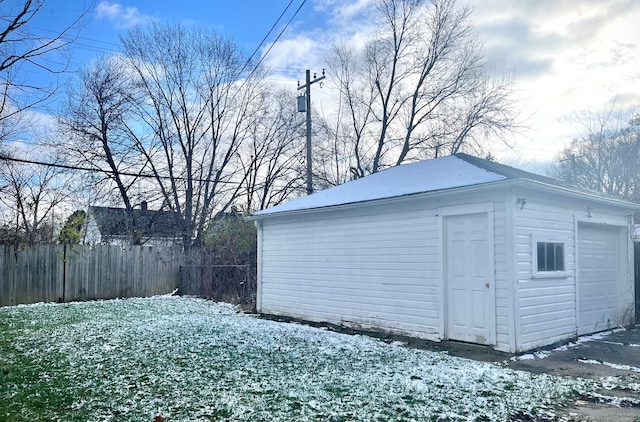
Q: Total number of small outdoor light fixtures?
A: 2